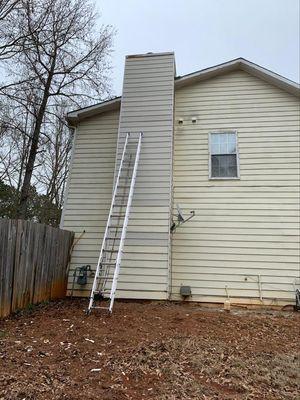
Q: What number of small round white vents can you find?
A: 2